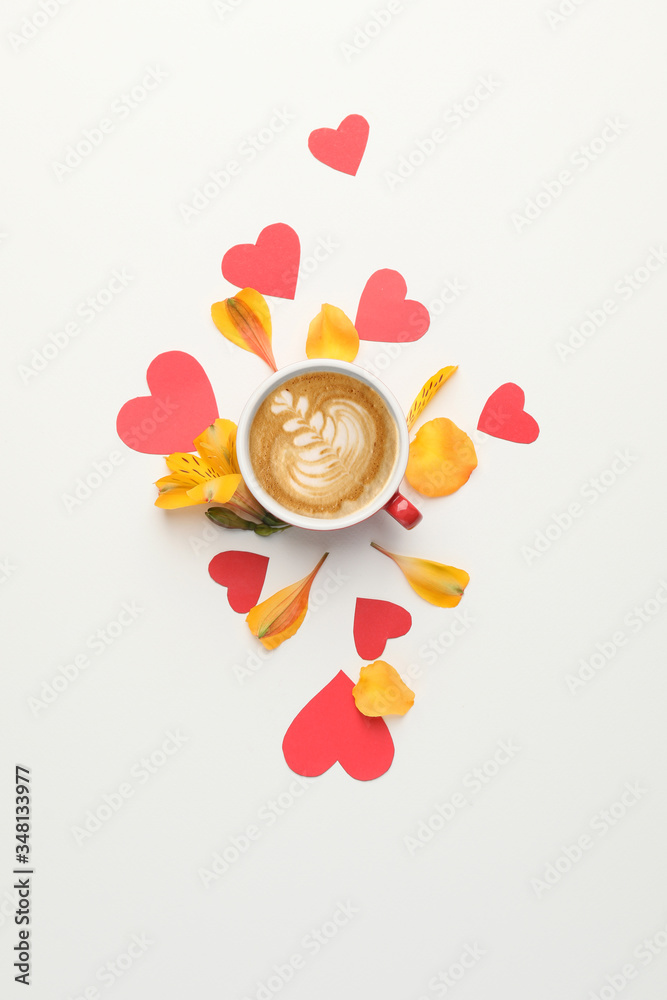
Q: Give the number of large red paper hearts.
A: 2